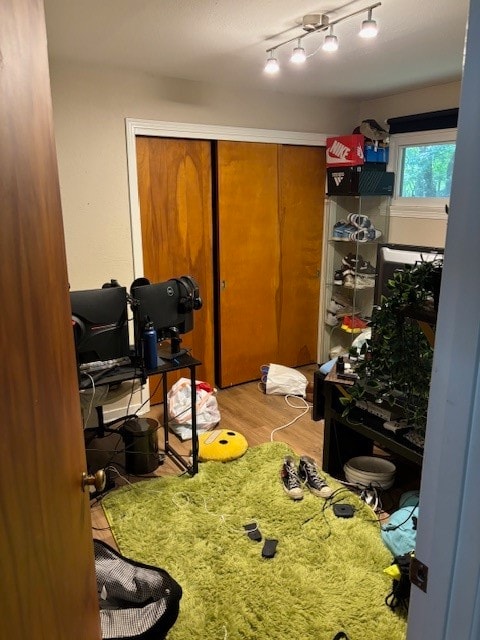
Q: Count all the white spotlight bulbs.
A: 4